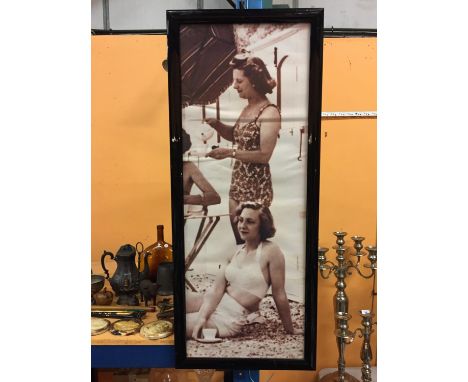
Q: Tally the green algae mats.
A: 0